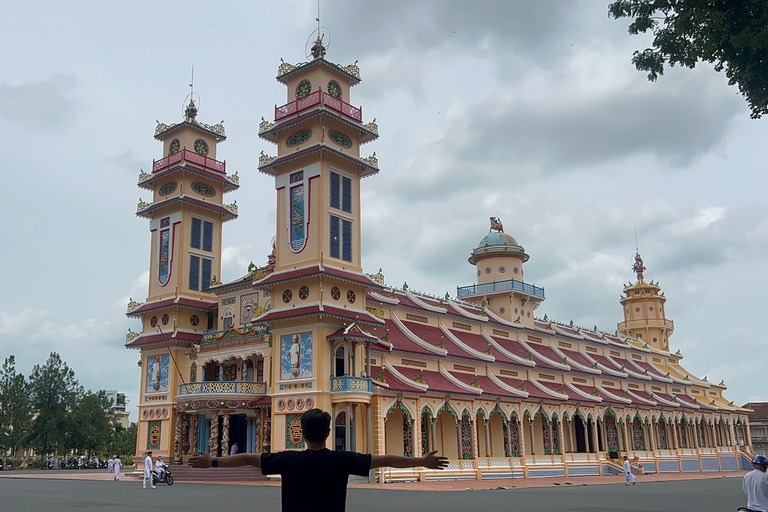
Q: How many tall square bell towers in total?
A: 2